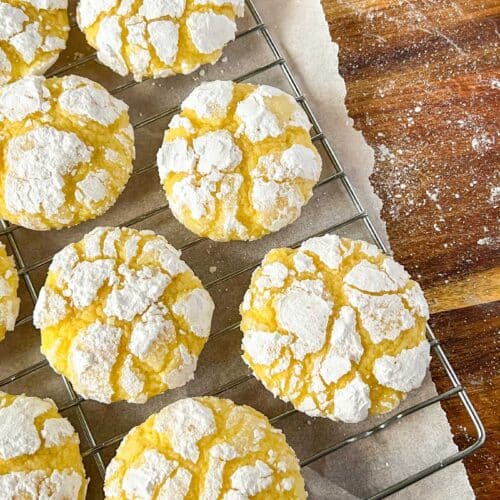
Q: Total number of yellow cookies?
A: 9